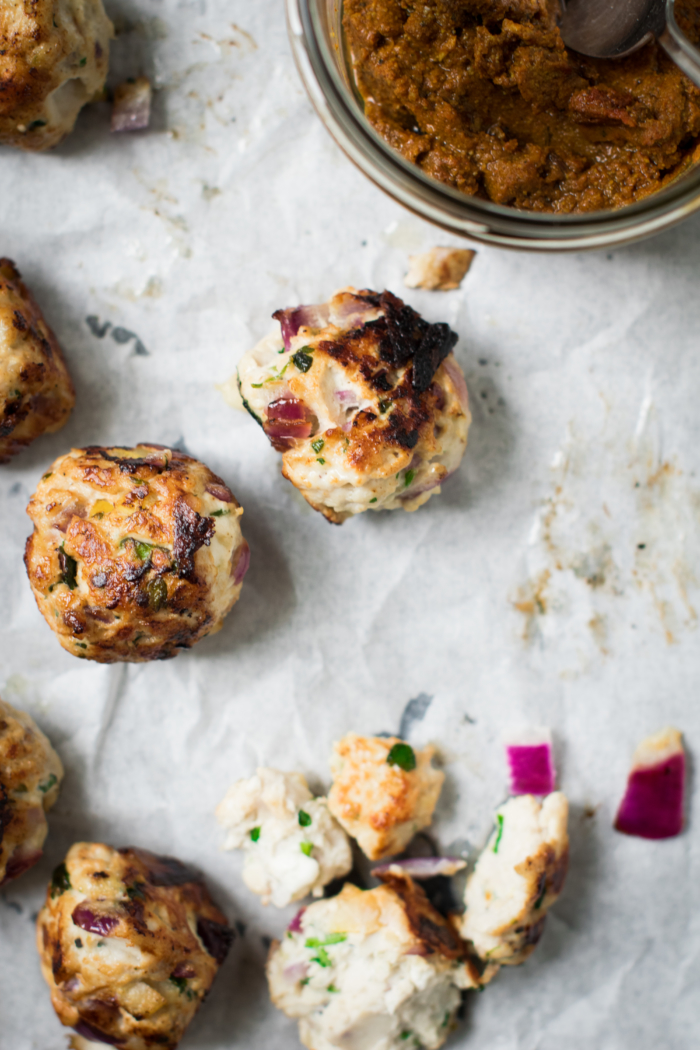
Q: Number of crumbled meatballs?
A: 1